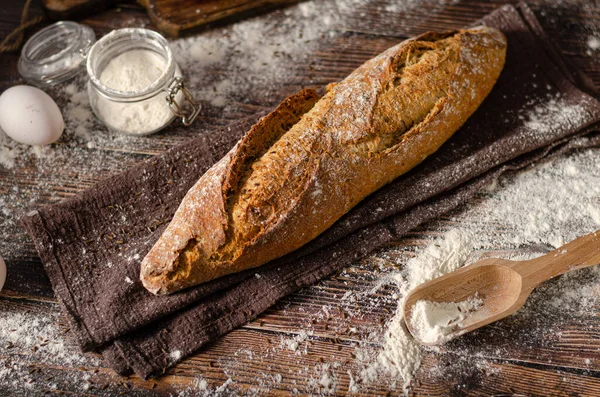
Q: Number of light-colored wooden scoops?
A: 1